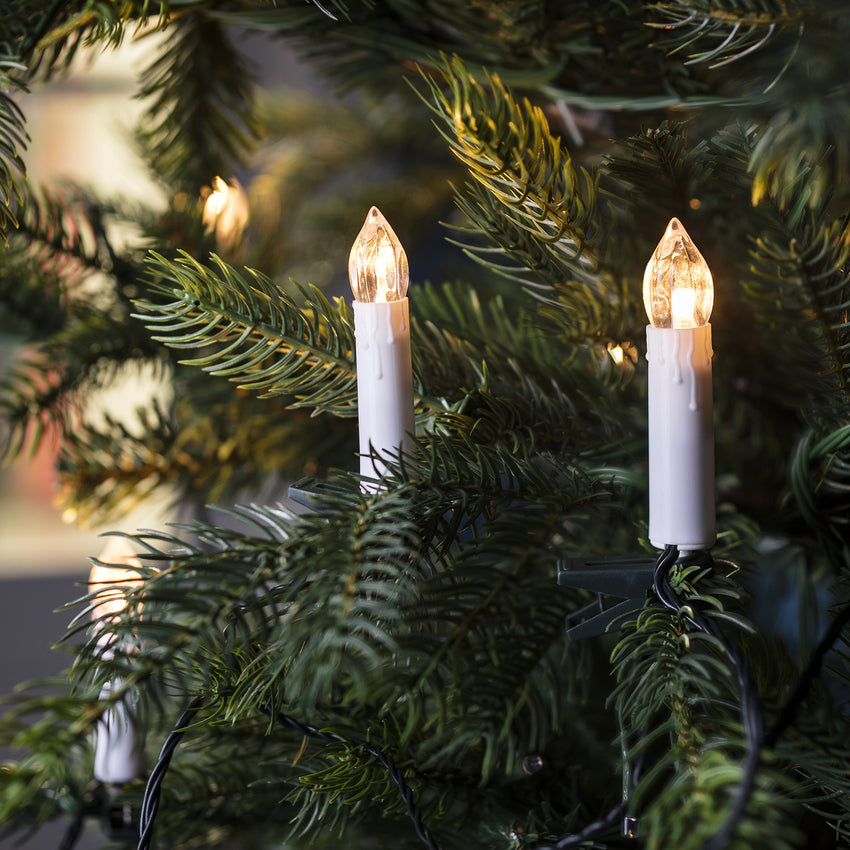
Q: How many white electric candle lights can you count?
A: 3